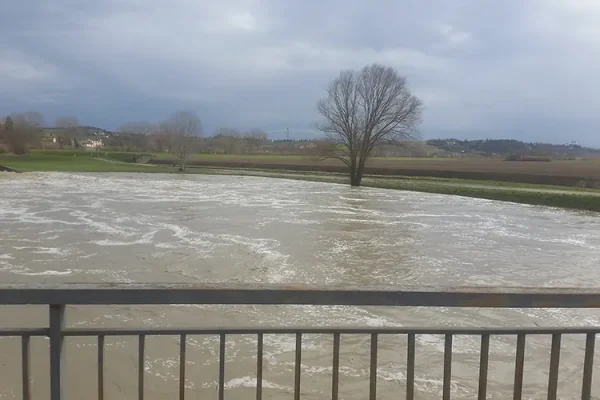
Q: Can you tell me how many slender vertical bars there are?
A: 15